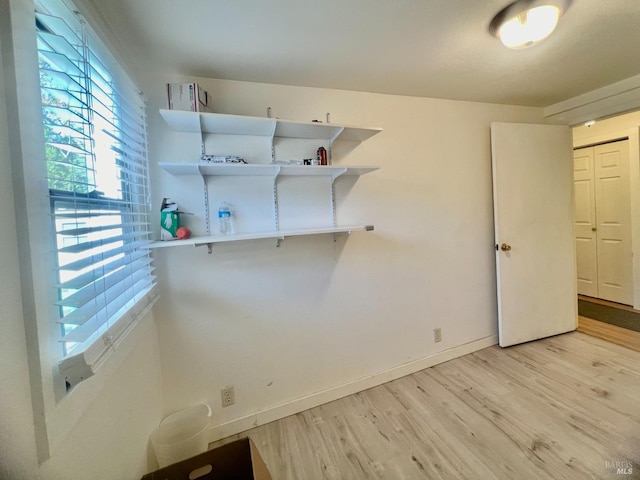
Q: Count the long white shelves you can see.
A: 3